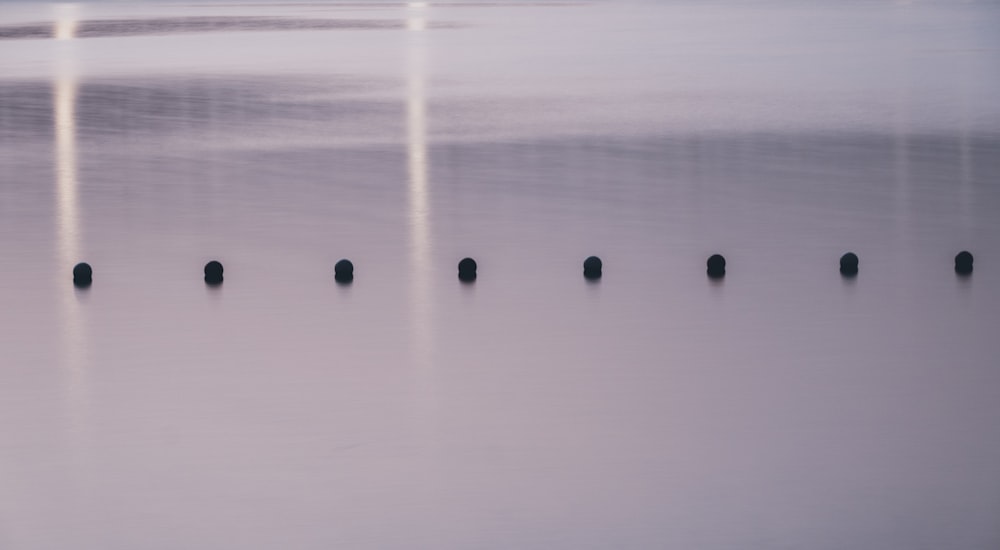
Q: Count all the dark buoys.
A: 8